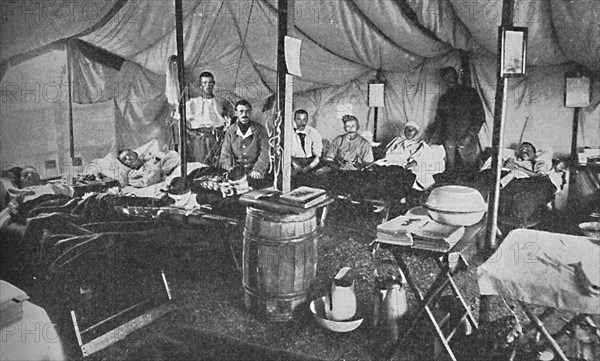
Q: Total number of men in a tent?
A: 9